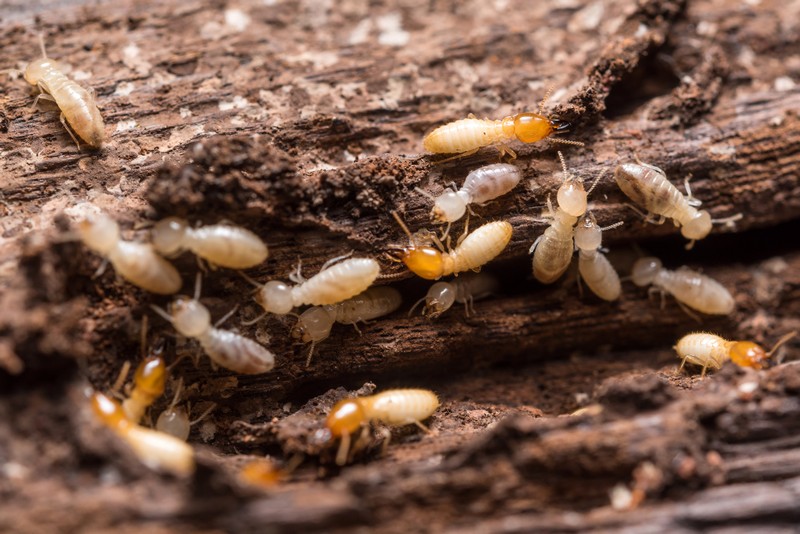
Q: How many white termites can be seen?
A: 13